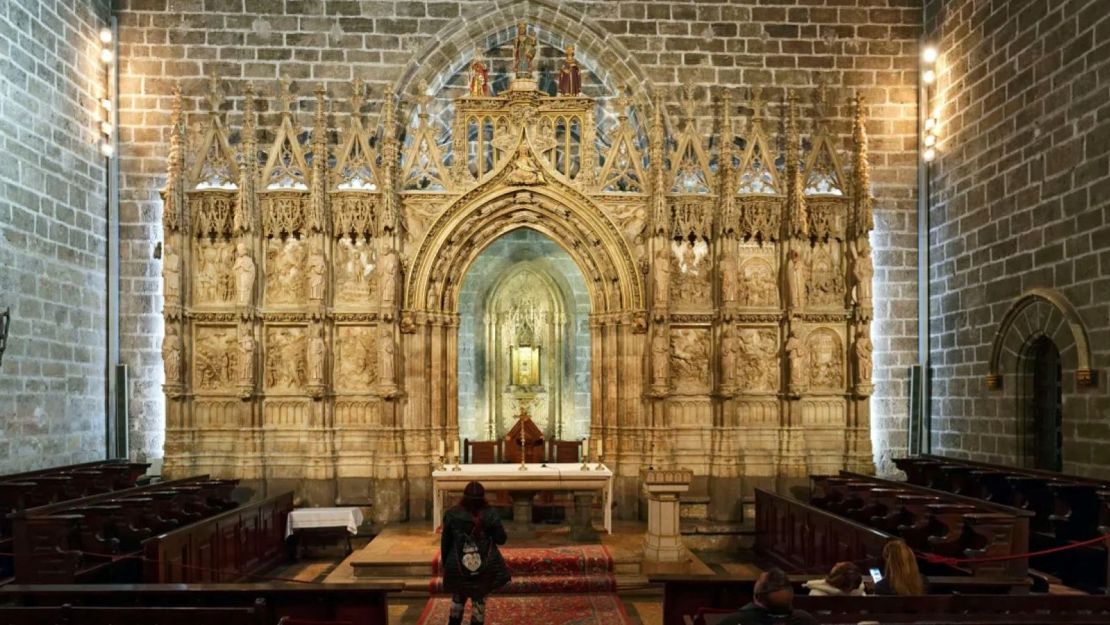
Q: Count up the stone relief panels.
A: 12